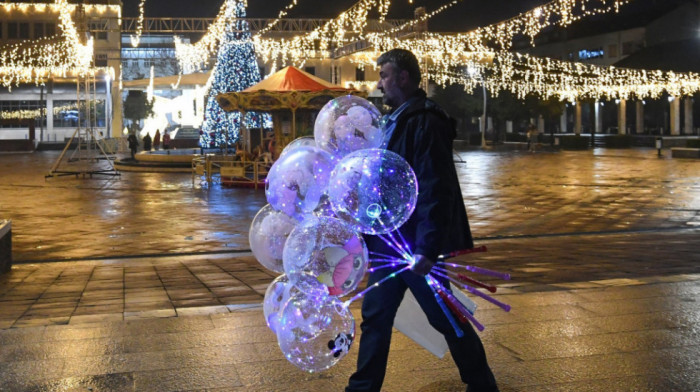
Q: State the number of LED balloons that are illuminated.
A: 8